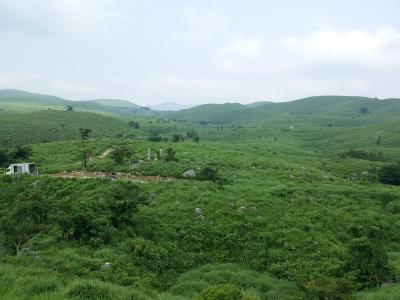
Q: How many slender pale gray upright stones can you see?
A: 2